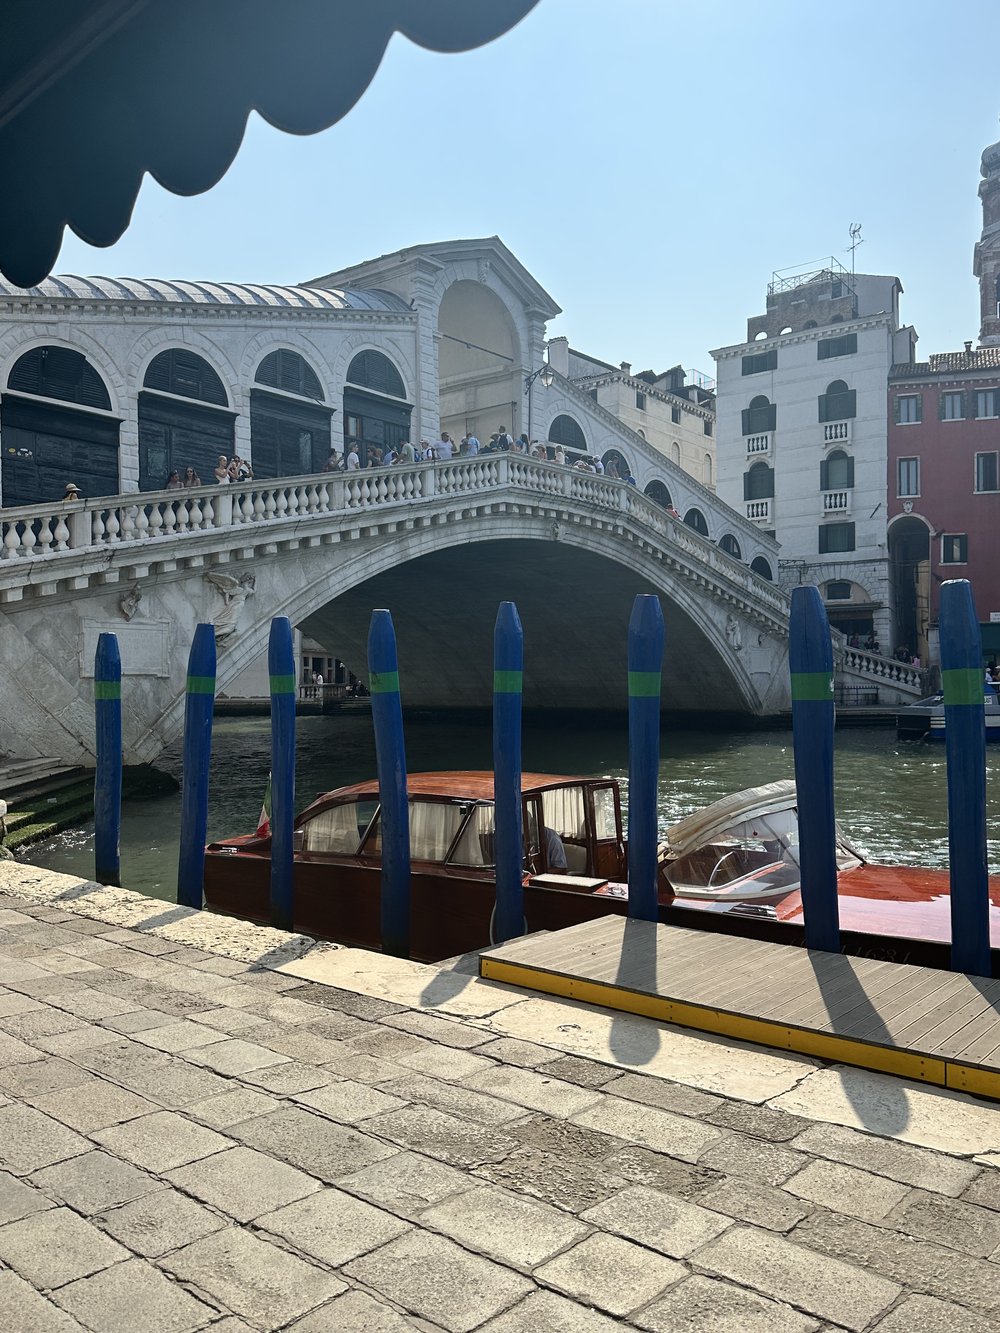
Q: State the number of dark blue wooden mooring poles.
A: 8